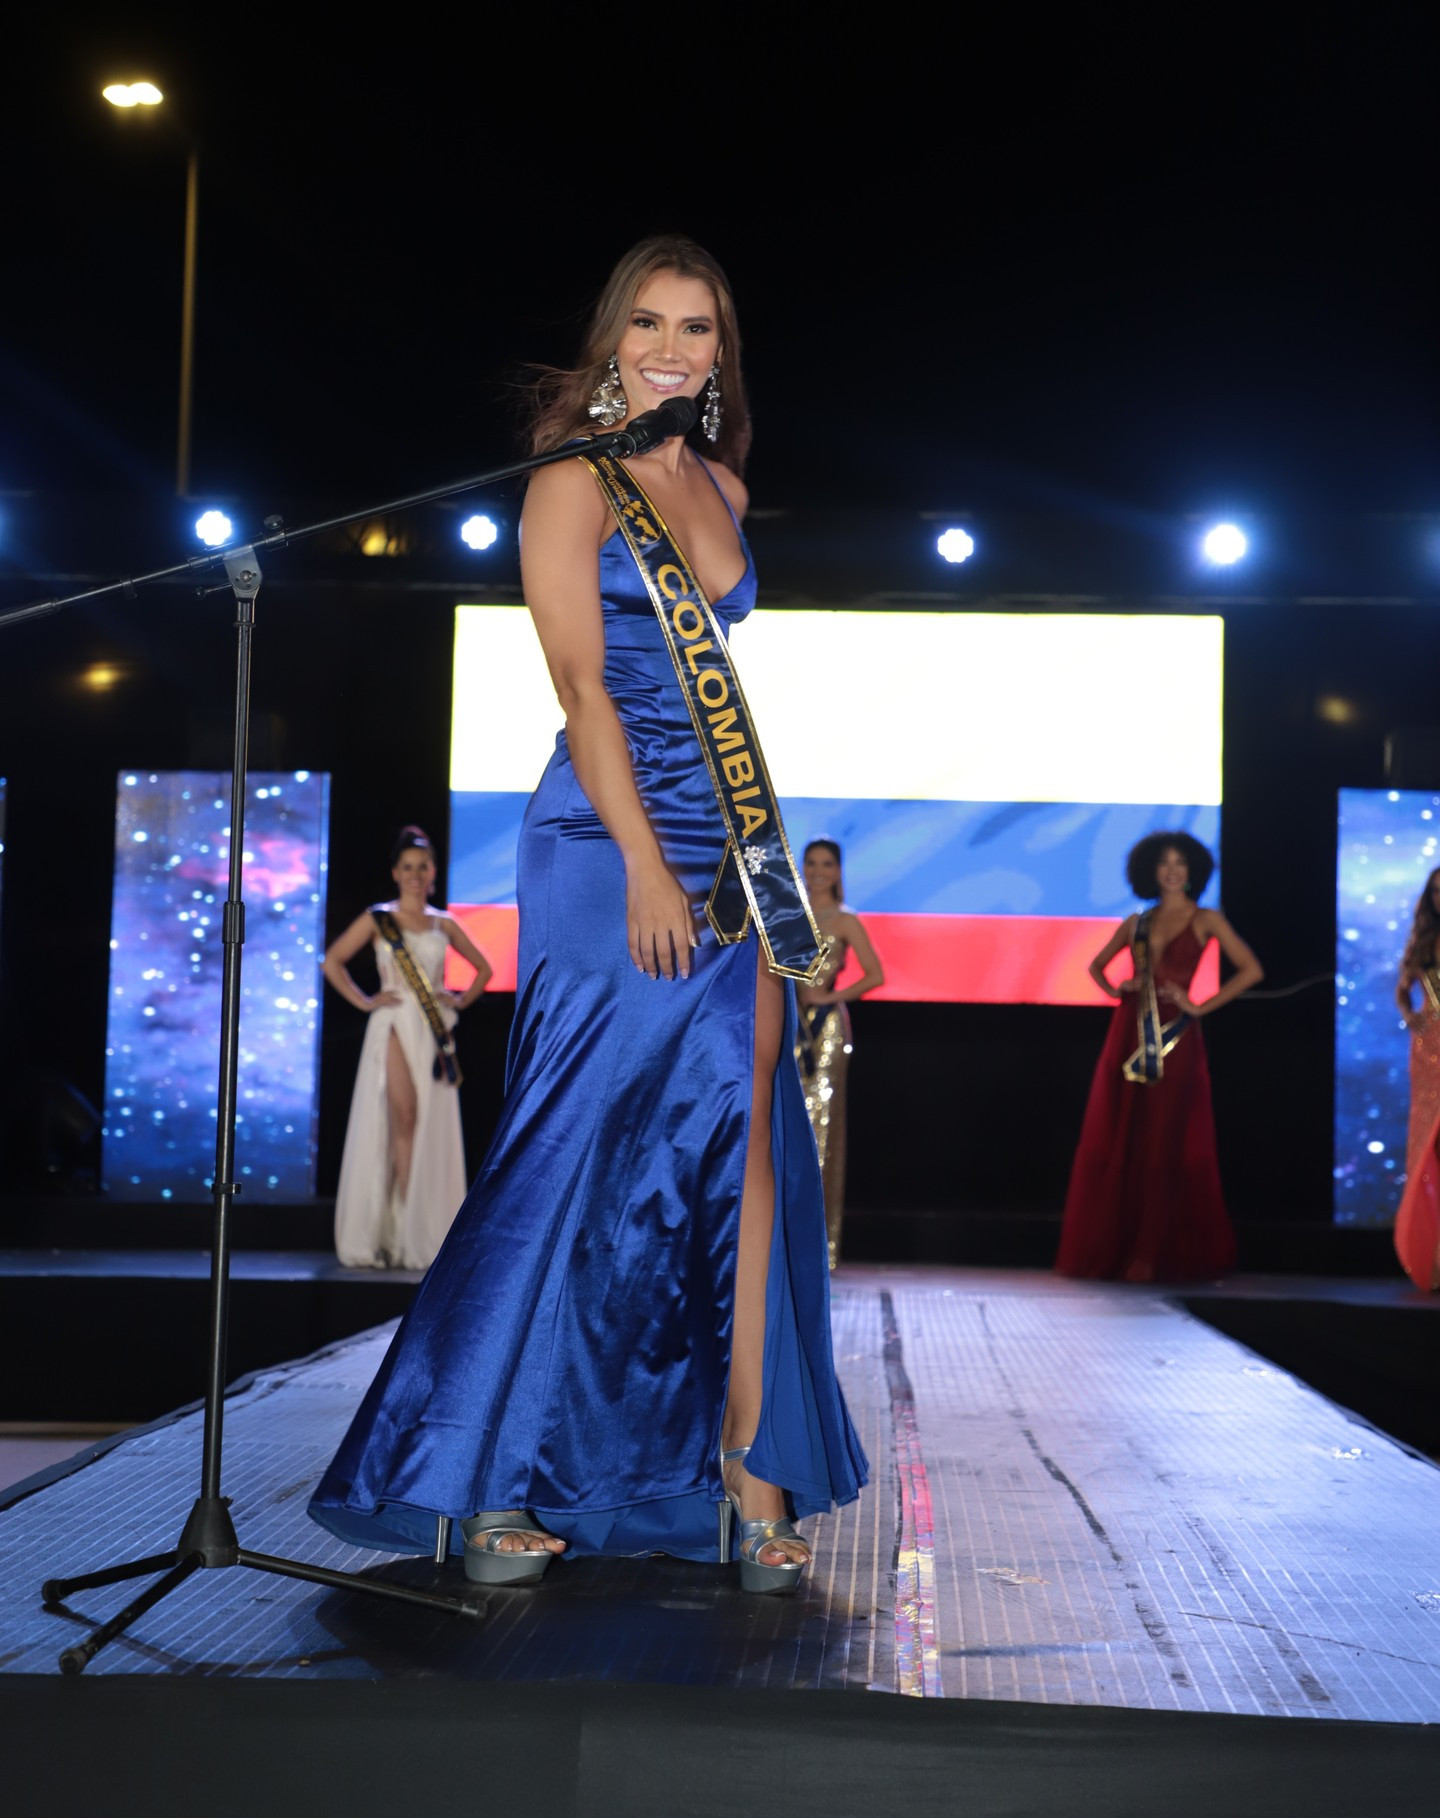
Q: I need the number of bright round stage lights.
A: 4